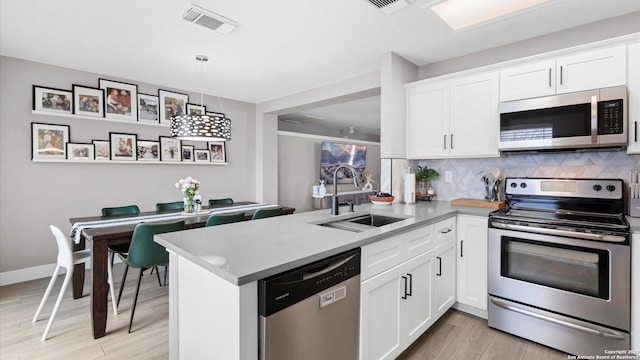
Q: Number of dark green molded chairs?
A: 6